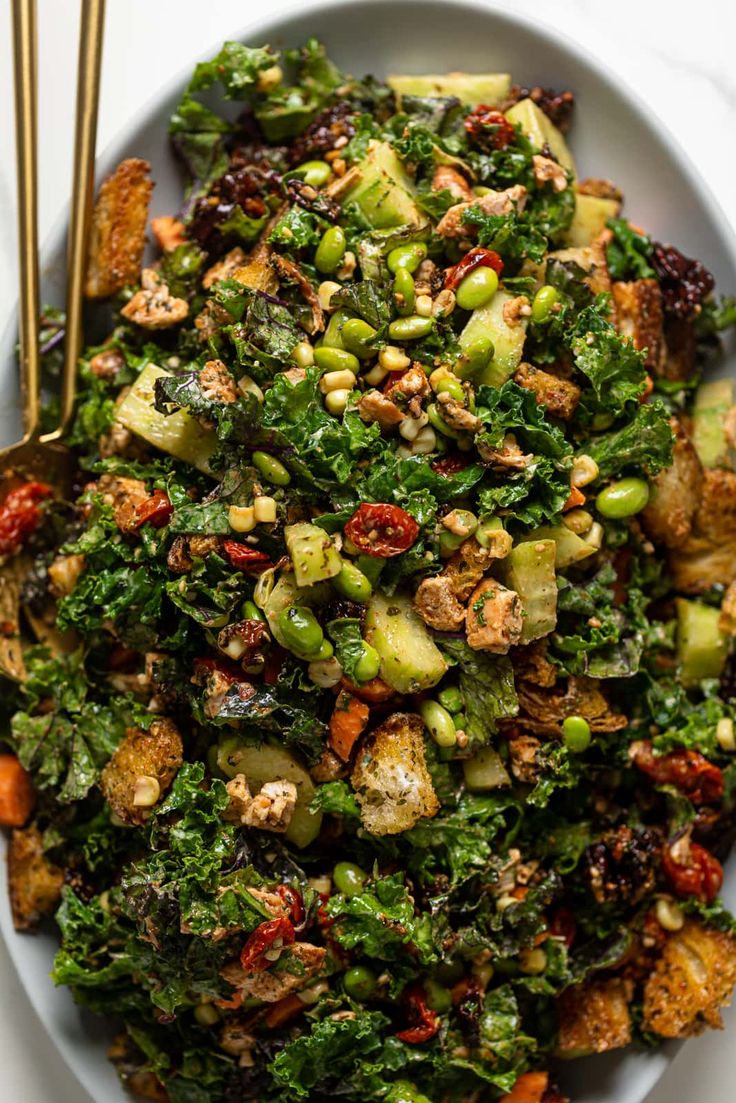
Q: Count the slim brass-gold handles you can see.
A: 2